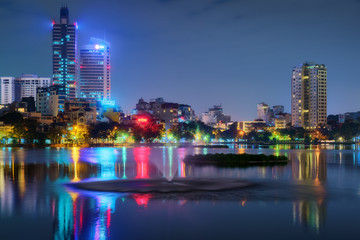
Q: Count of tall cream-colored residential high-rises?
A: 1